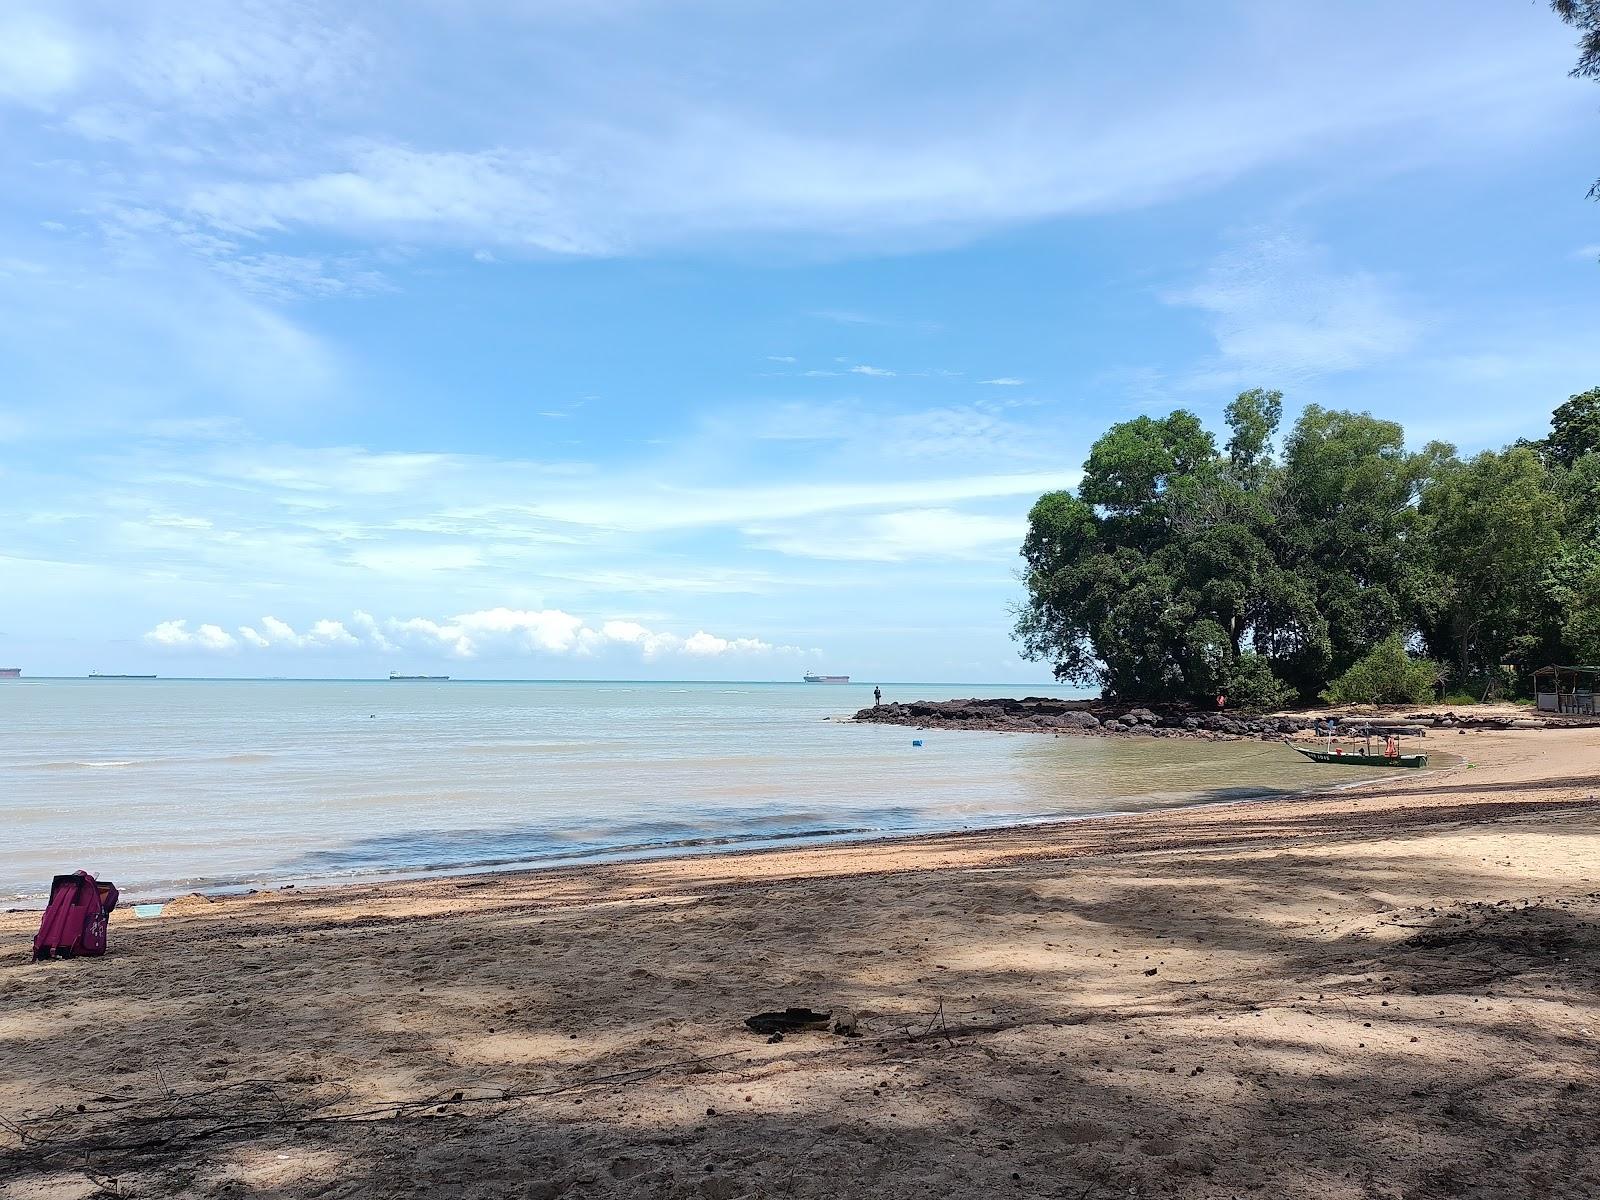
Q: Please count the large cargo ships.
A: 4